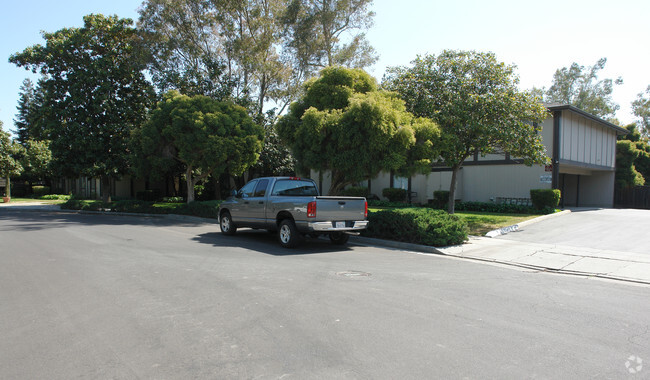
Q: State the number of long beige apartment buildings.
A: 1